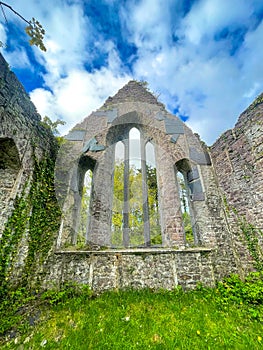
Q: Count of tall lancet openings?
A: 5